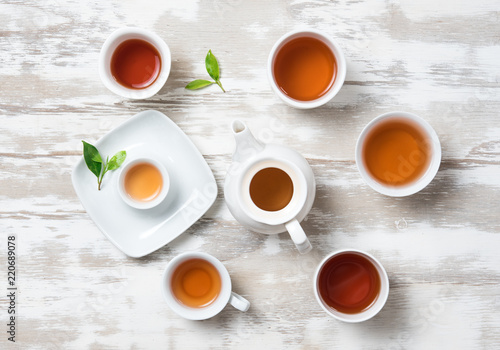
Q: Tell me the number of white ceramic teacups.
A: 6